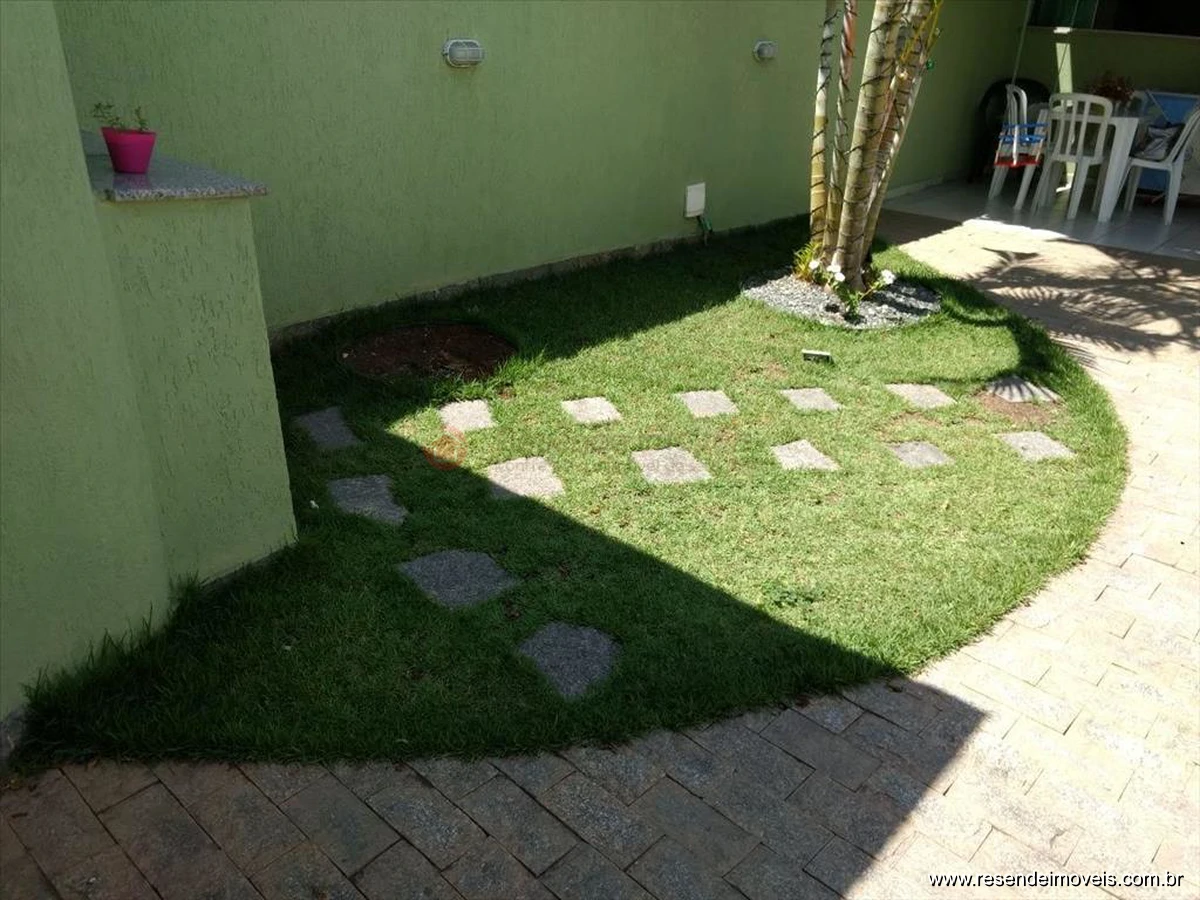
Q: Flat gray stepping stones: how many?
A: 15